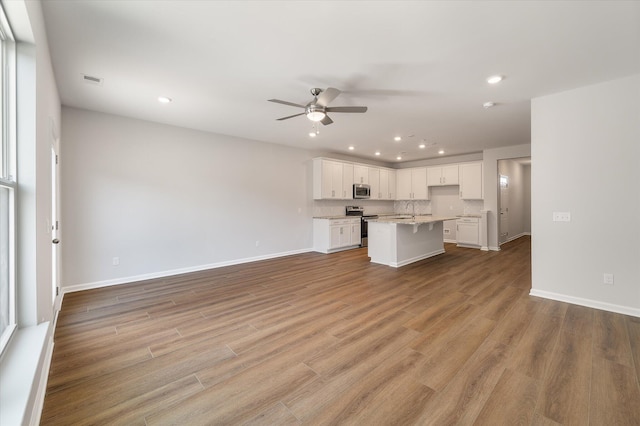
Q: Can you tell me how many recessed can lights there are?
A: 9